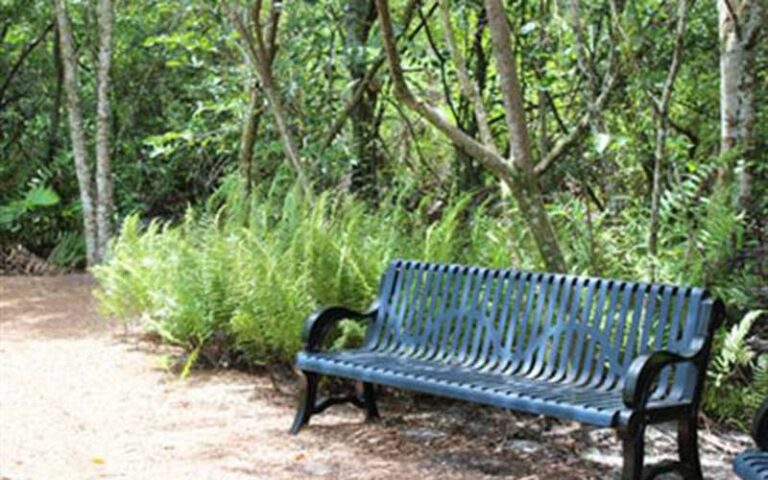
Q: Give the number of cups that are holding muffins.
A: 0